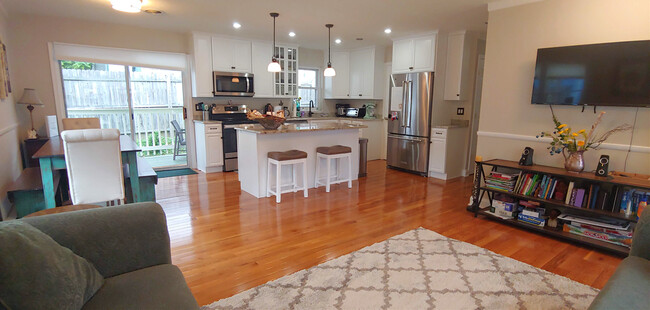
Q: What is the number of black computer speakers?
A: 2